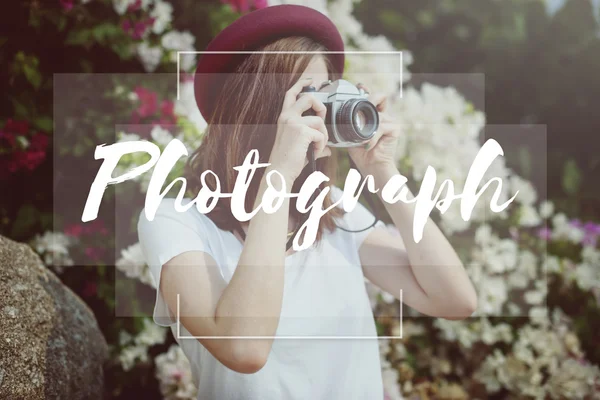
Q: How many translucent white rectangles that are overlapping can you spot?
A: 2